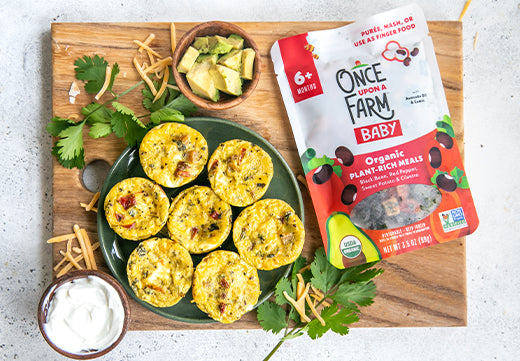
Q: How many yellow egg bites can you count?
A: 7